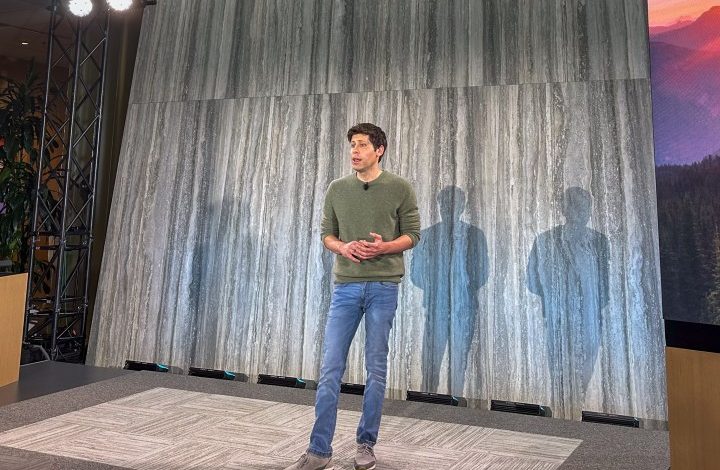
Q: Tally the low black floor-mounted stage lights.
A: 7